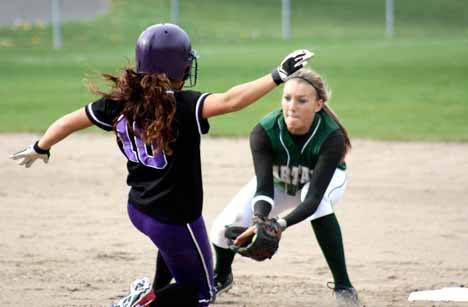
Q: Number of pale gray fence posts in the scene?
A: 4